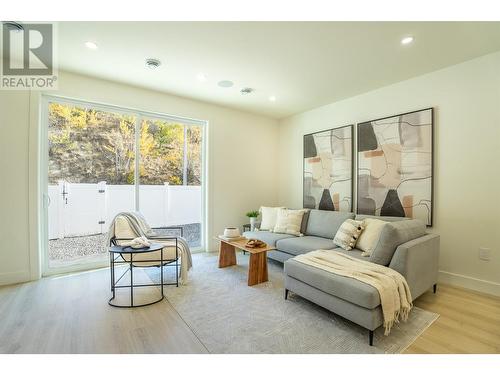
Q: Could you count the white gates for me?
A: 1